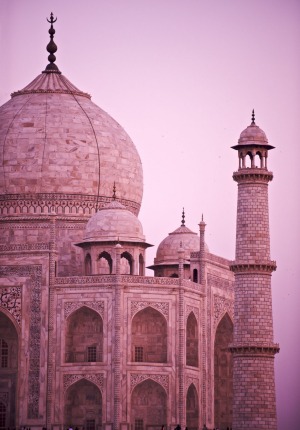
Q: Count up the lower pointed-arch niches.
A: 3